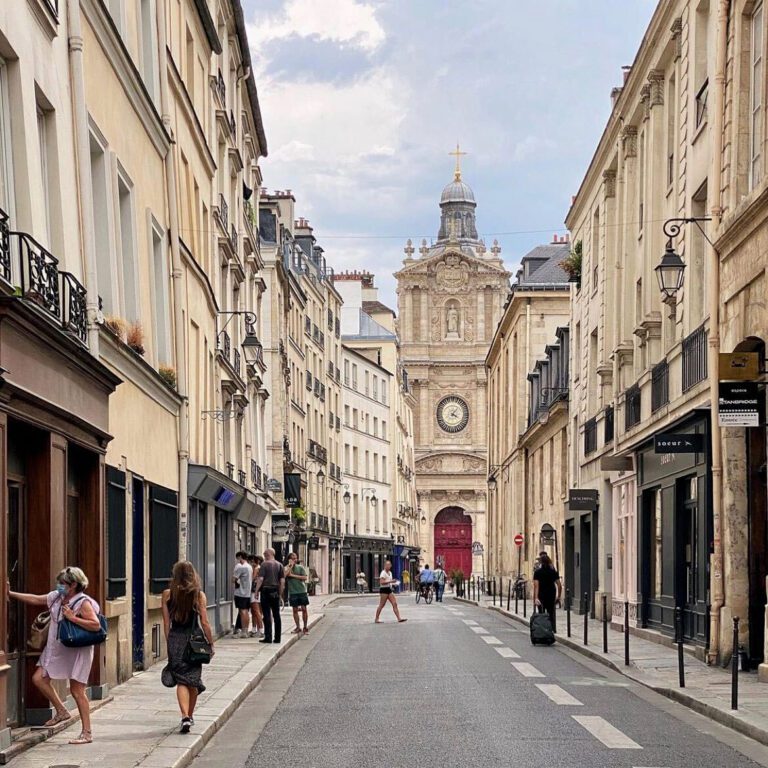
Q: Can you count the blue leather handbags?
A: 1